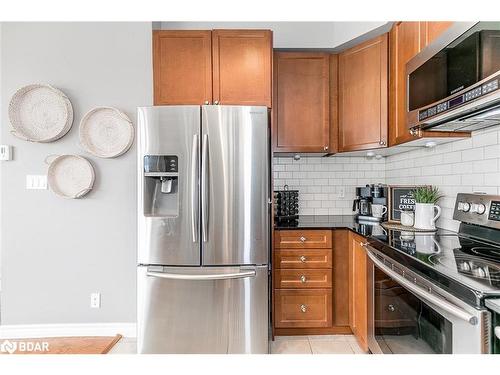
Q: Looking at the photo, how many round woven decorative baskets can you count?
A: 3